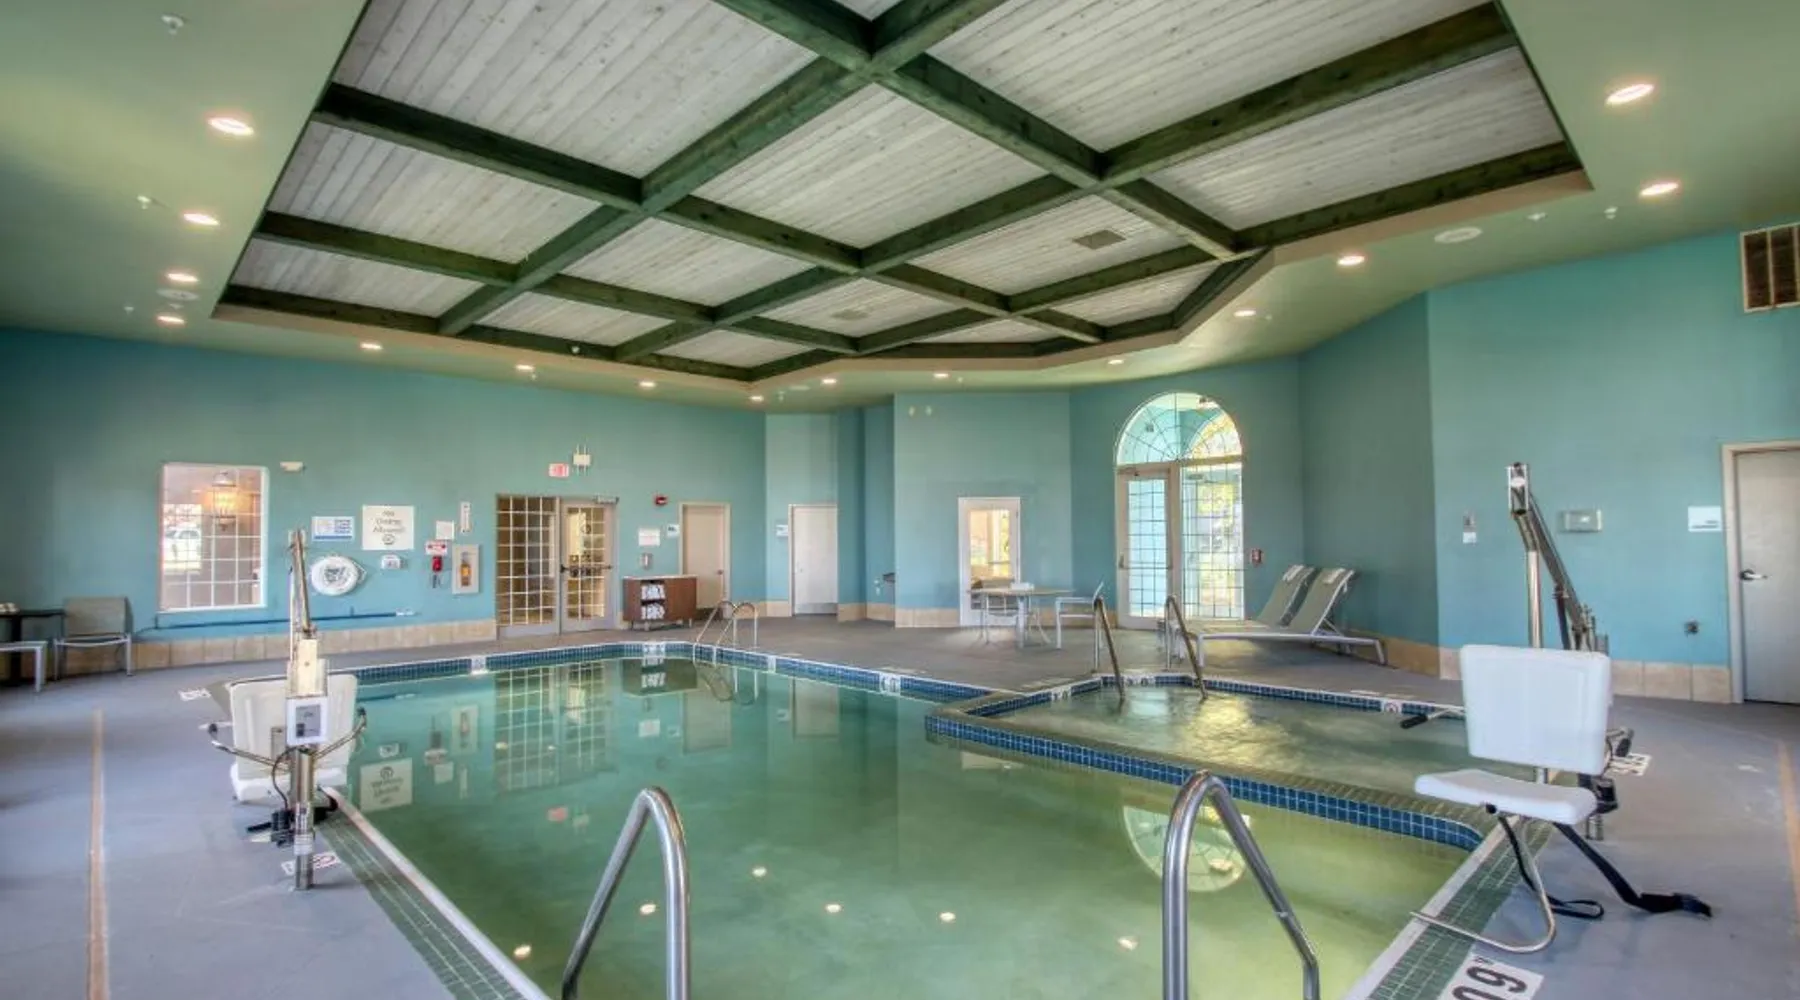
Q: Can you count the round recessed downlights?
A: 15